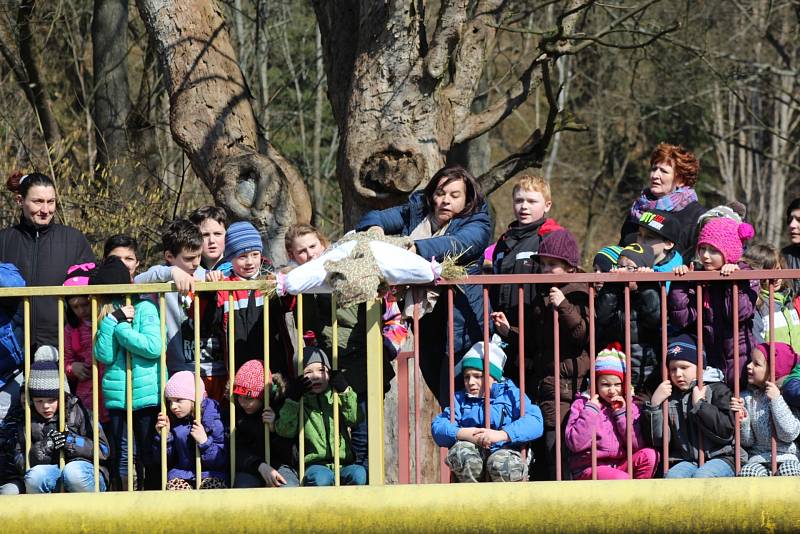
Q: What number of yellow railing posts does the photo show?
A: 11